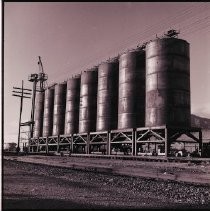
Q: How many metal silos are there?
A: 8